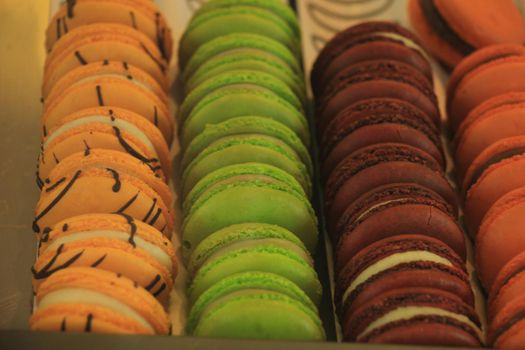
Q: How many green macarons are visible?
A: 7